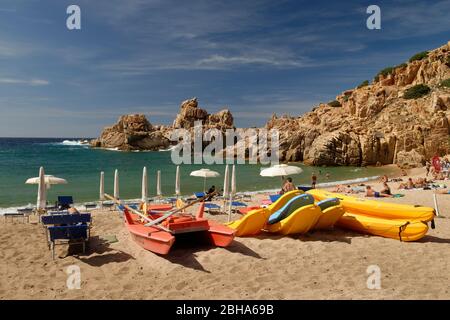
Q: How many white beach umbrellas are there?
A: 11